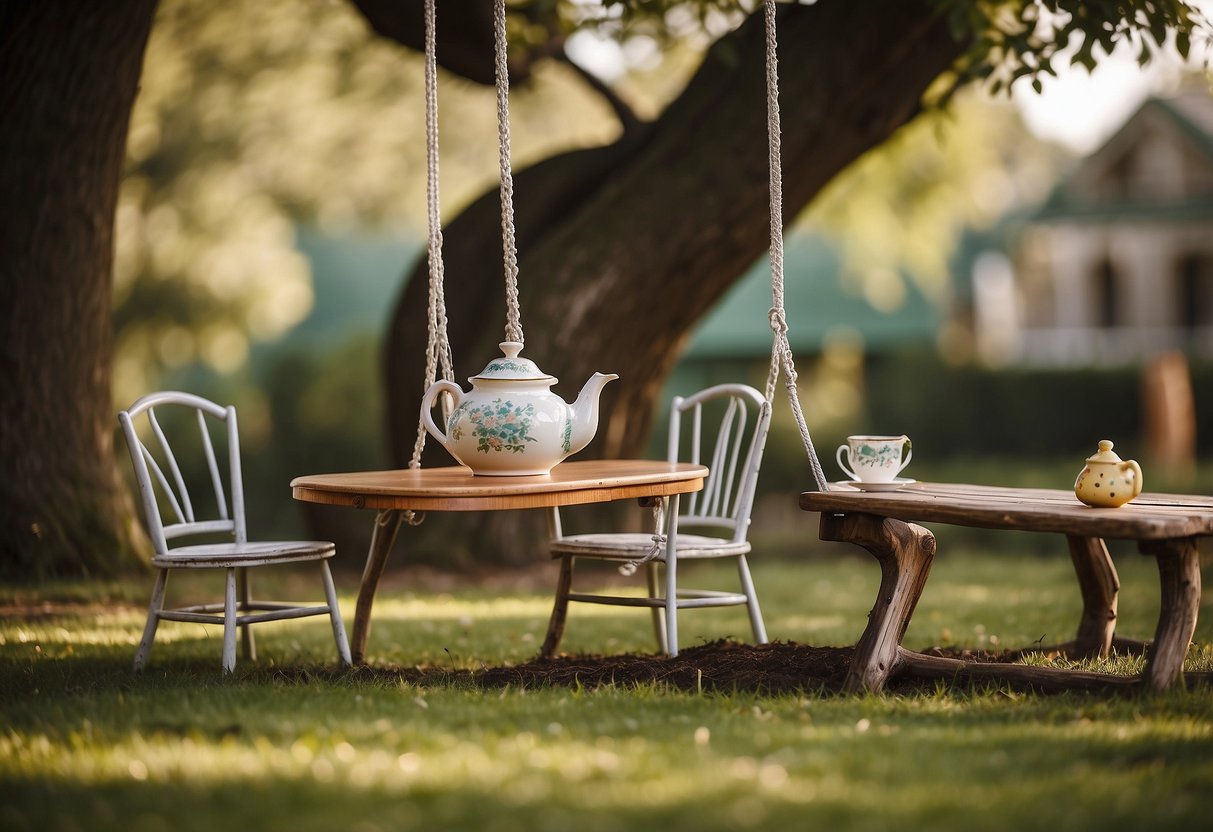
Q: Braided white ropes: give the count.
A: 3